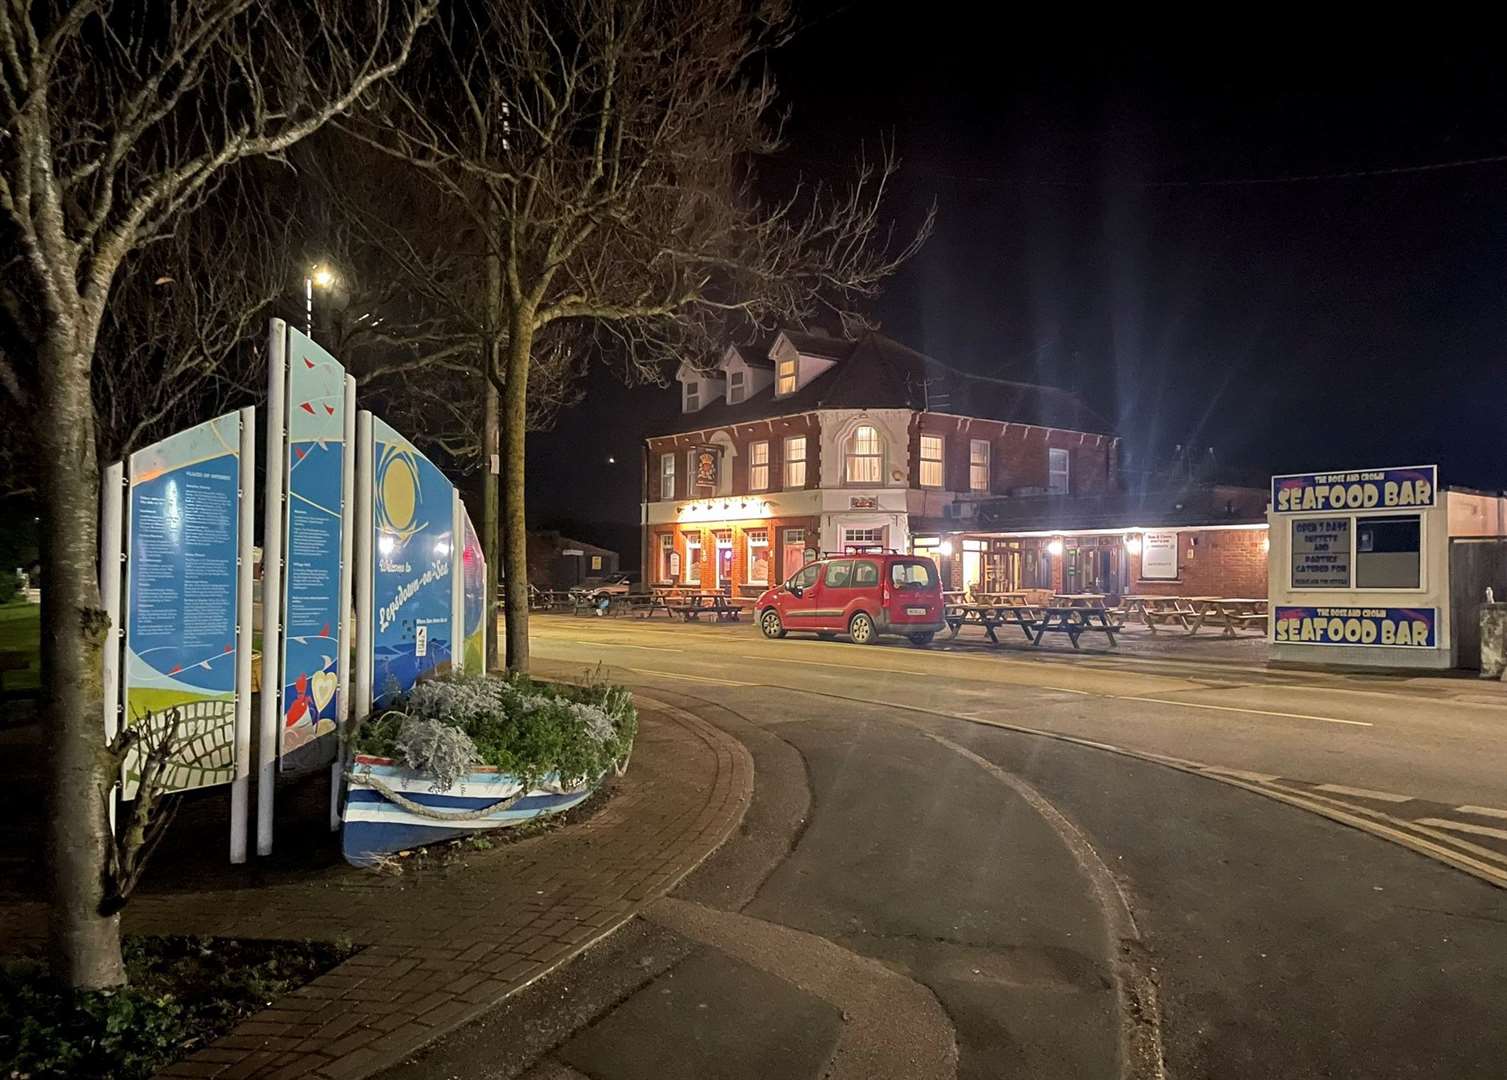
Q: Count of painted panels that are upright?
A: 4